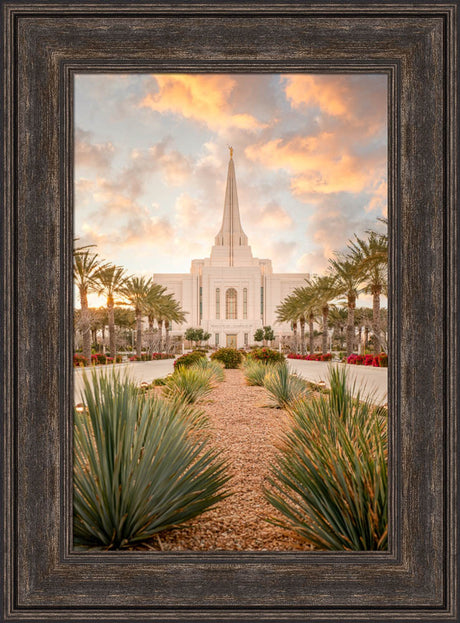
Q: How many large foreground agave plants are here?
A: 2